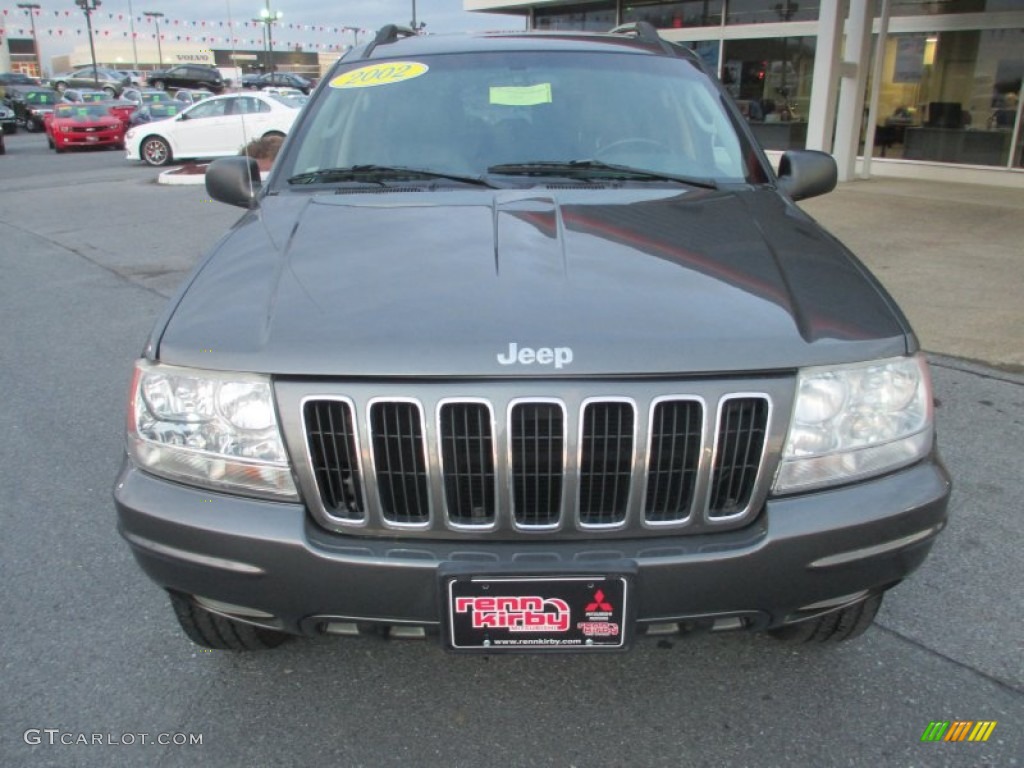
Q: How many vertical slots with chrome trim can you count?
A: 7